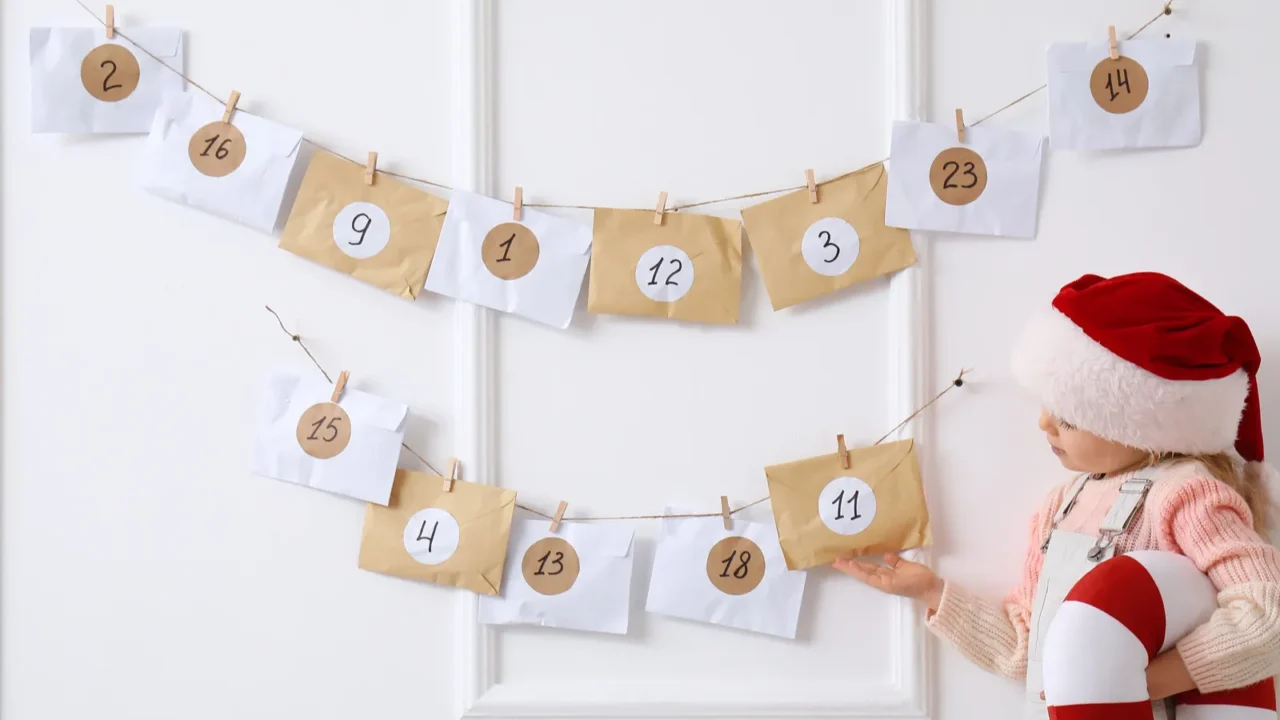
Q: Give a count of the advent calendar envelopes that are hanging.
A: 13